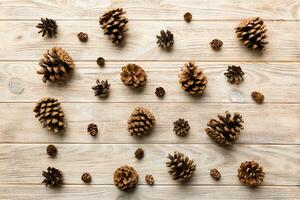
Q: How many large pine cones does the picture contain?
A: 11